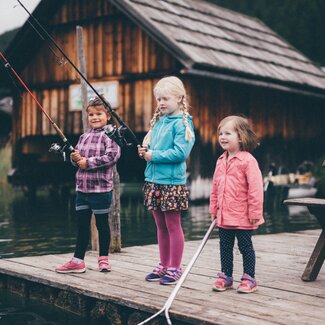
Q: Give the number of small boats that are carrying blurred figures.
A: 1